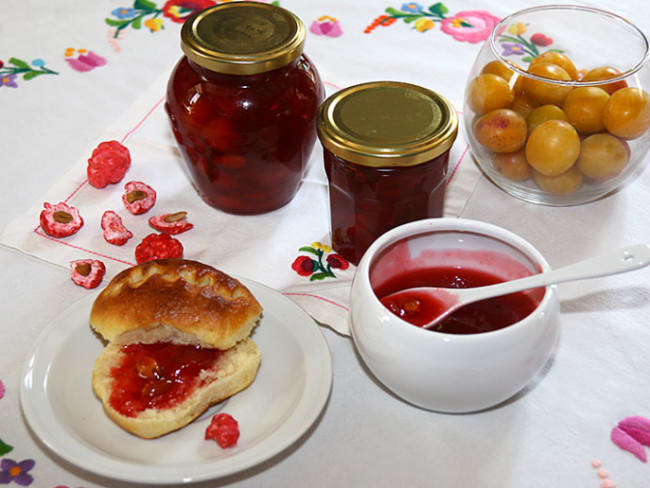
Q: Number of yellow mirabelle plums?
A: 14